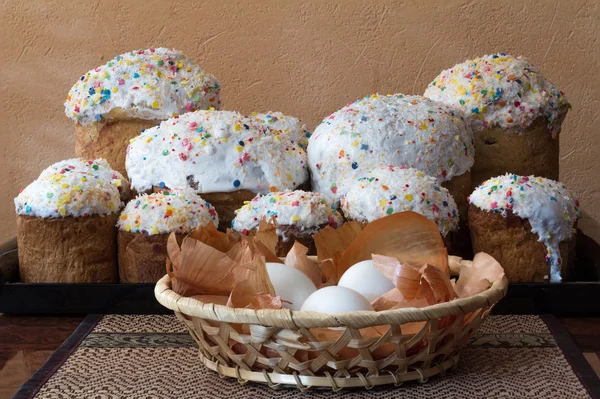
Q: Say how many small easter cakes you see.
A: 5